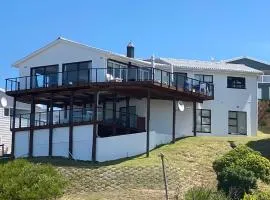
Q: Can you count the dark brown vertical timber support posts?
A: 8